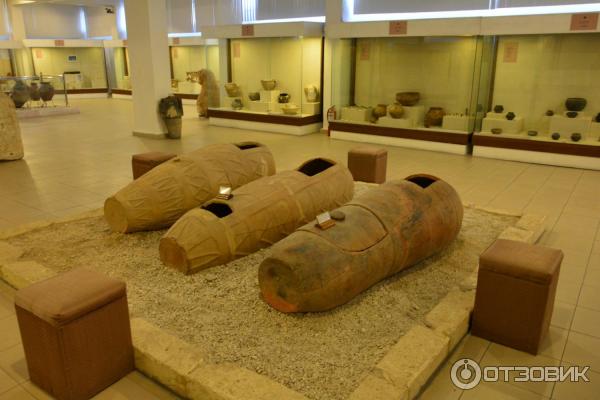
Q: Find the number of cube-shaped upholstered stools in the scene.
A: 4